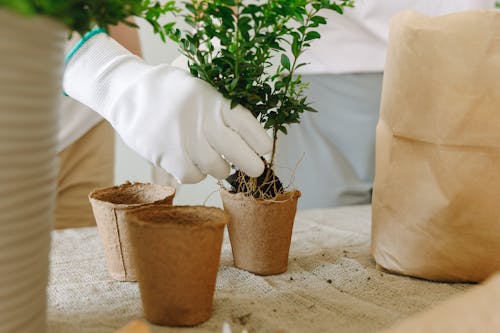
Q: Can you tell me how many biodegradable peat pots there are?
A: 3